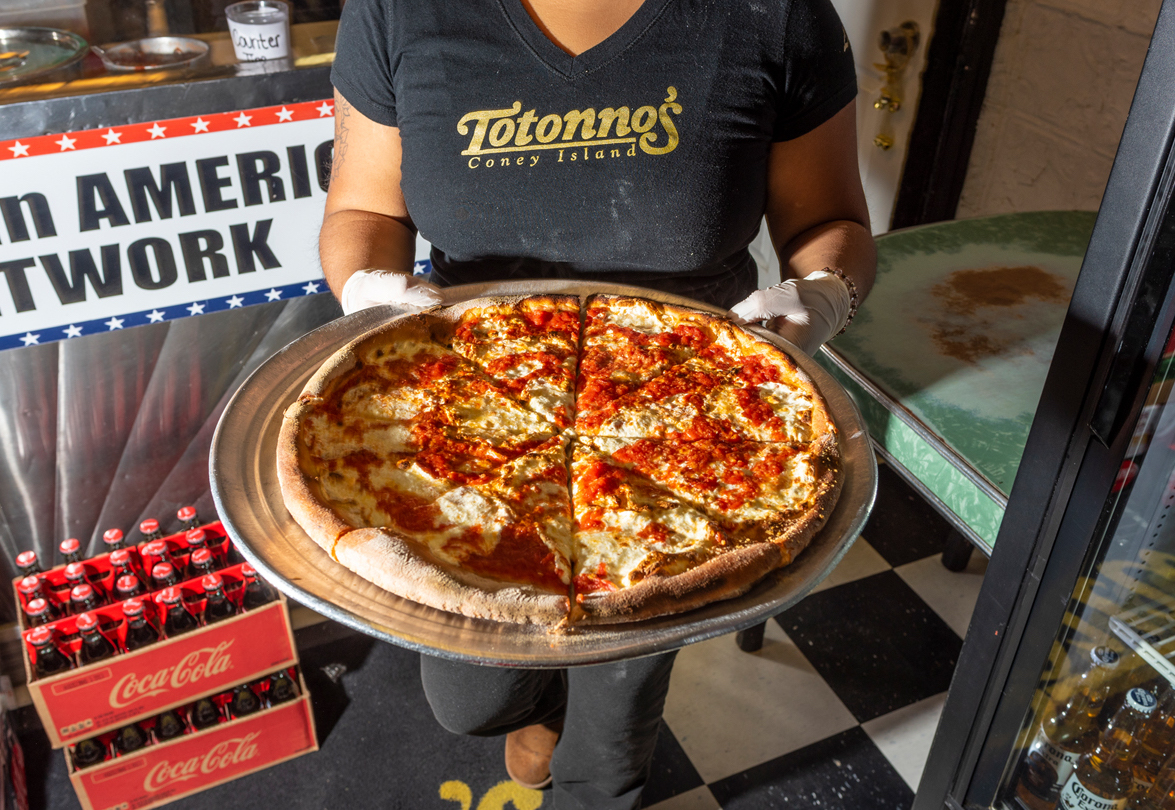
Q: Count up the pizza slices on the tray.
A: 8